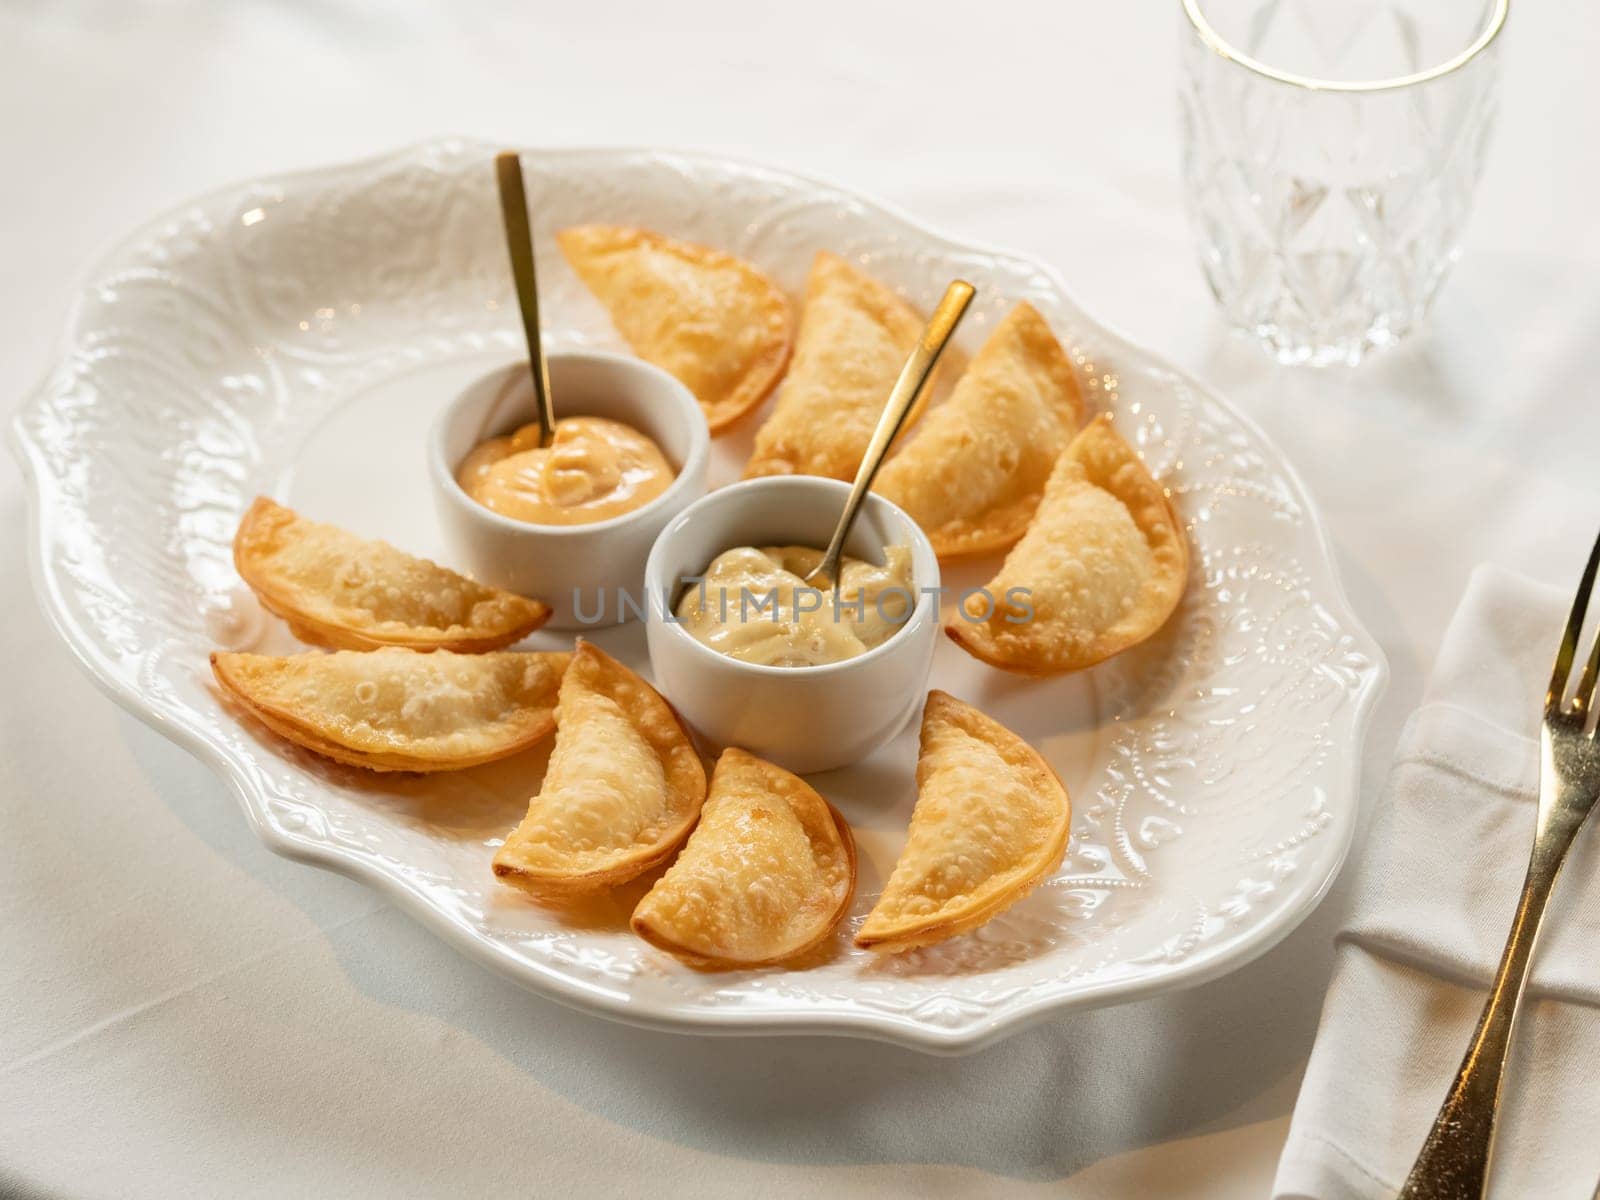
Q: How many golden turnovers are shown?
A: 9